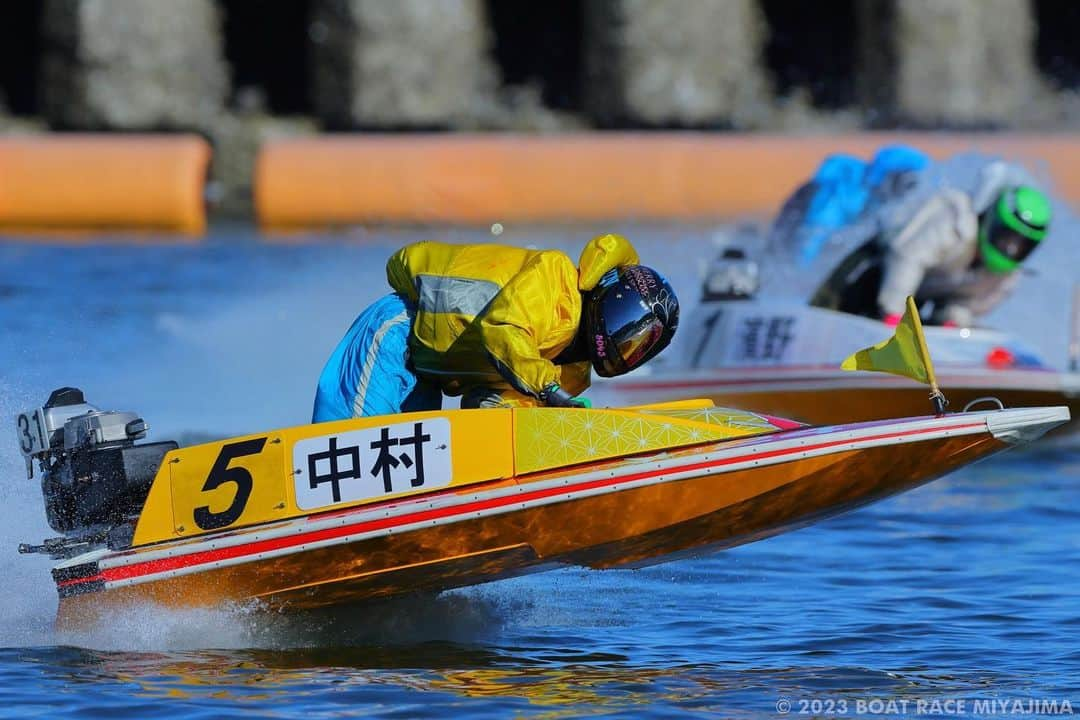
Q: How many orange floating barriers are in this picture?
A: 2